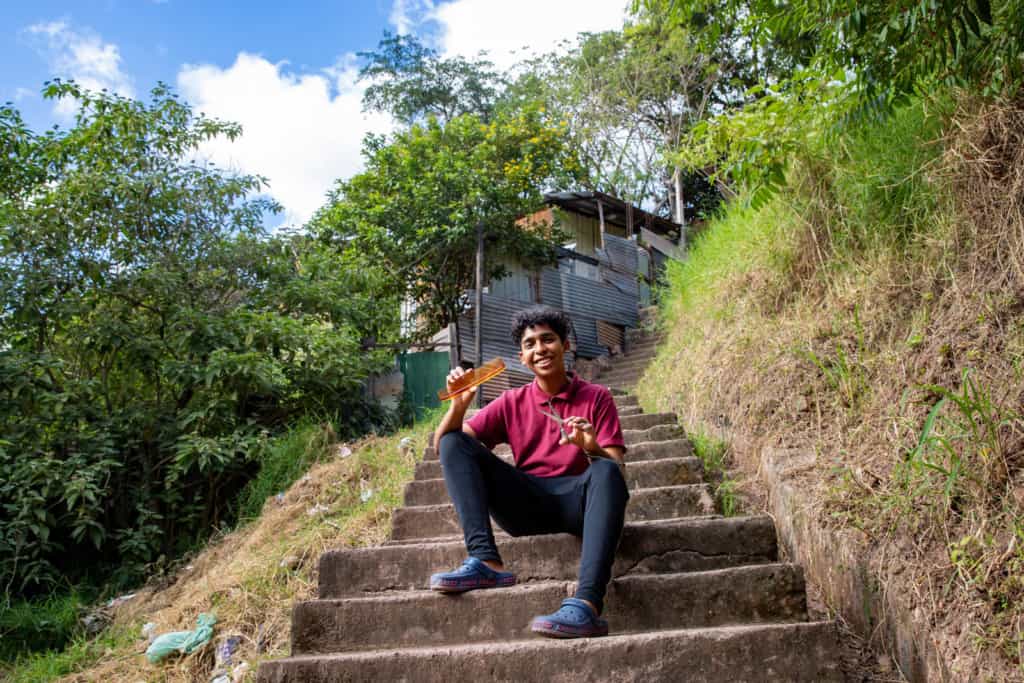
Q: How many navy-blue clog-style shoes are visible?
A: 2